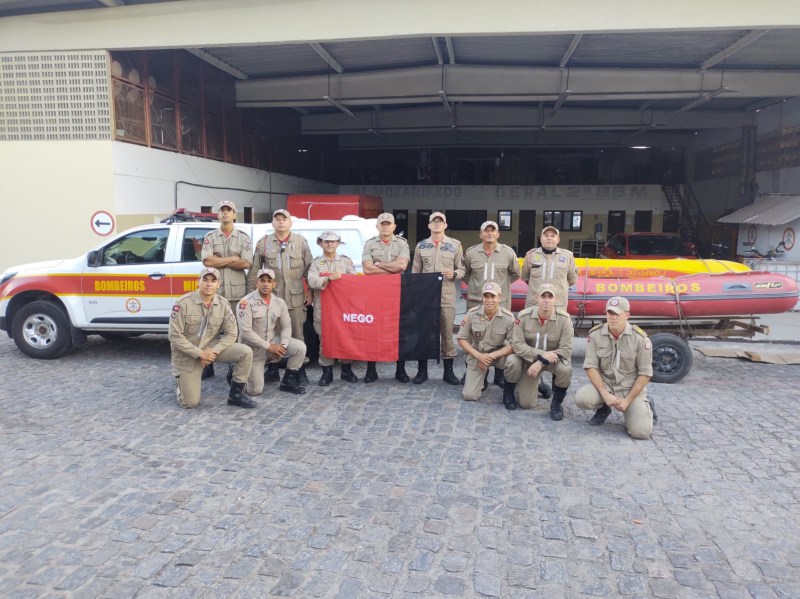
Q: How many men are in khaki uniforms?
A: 12